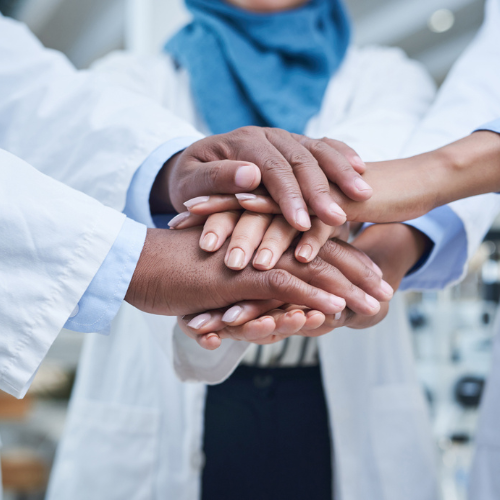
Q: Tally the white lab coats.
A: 3